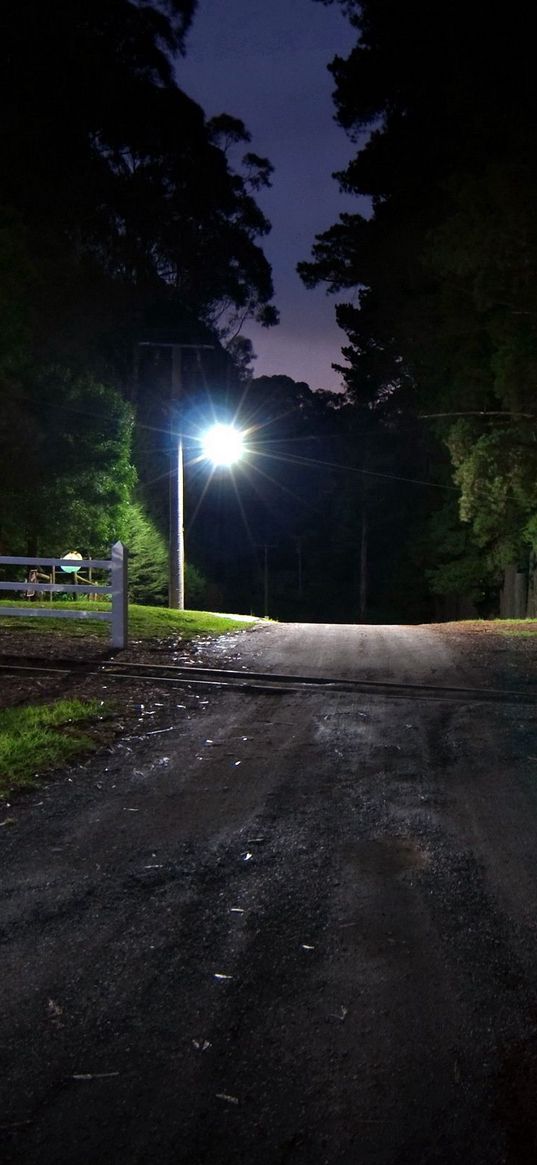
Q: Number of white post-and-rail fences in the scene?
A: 1